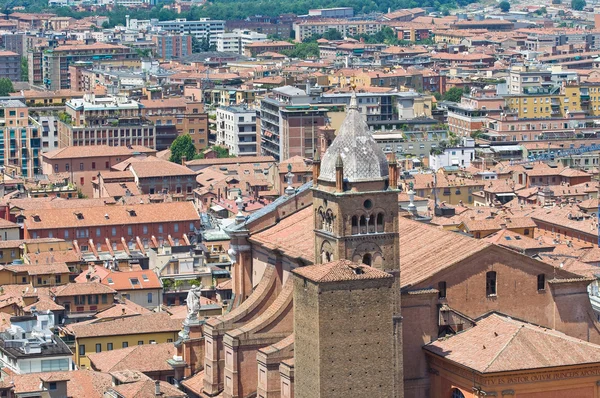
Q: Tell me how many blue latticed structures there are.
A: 1